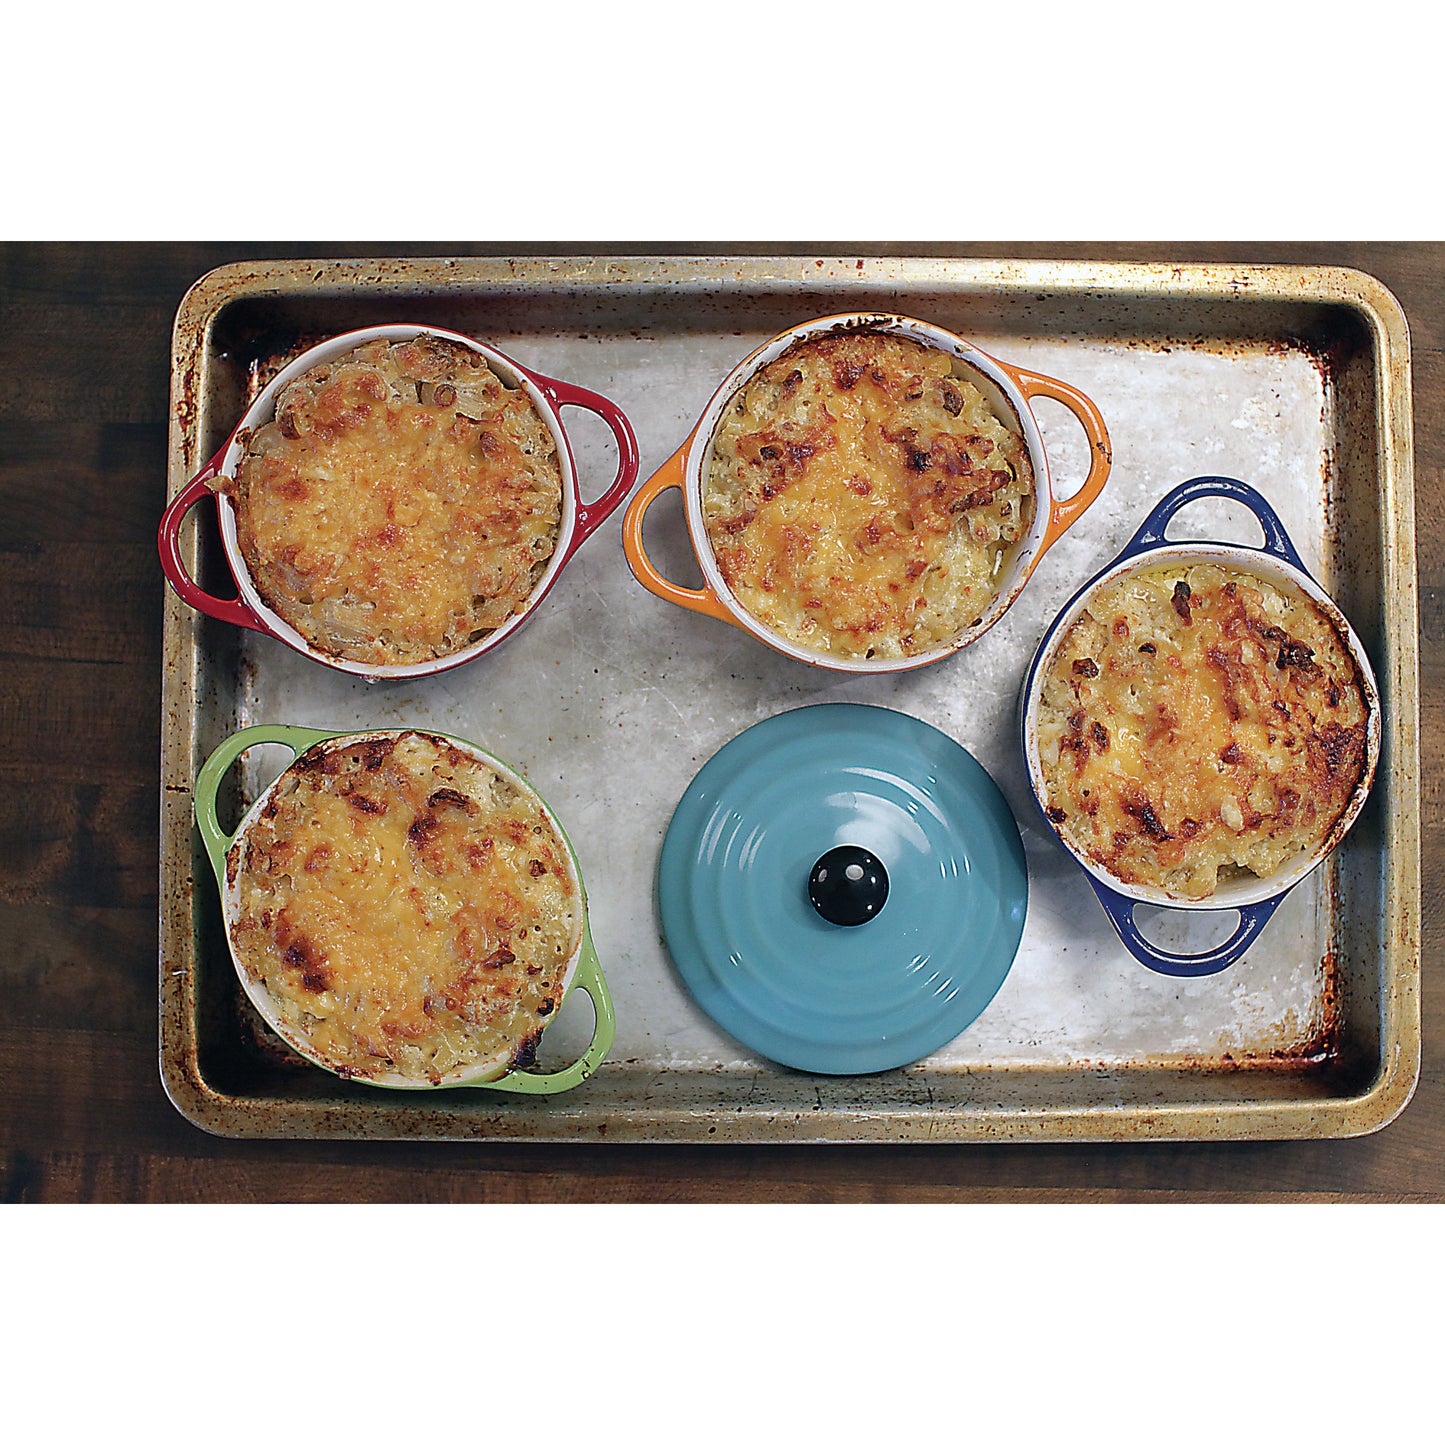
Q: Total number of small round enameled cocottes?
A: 4